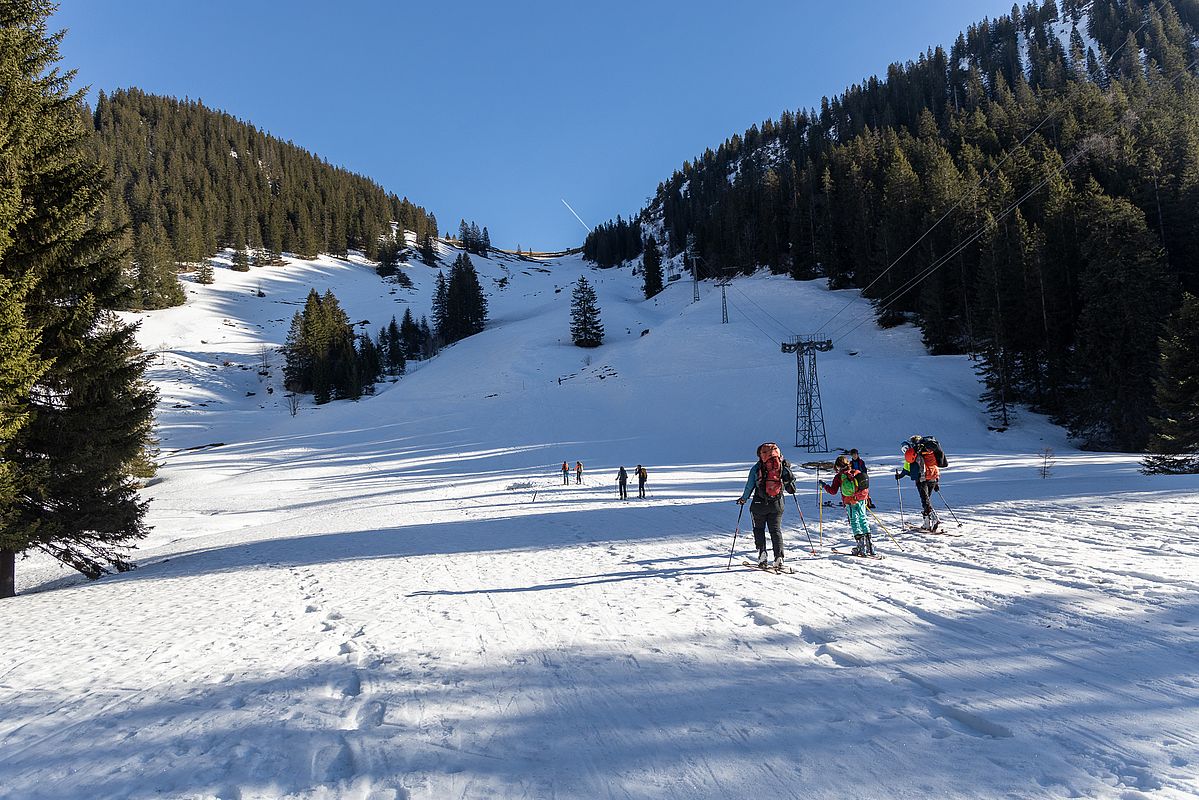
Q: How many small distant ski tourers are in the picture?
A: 4